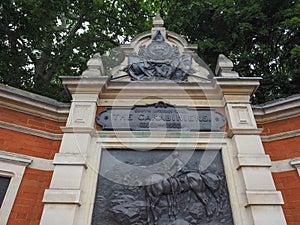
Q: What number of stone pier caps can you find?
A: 2